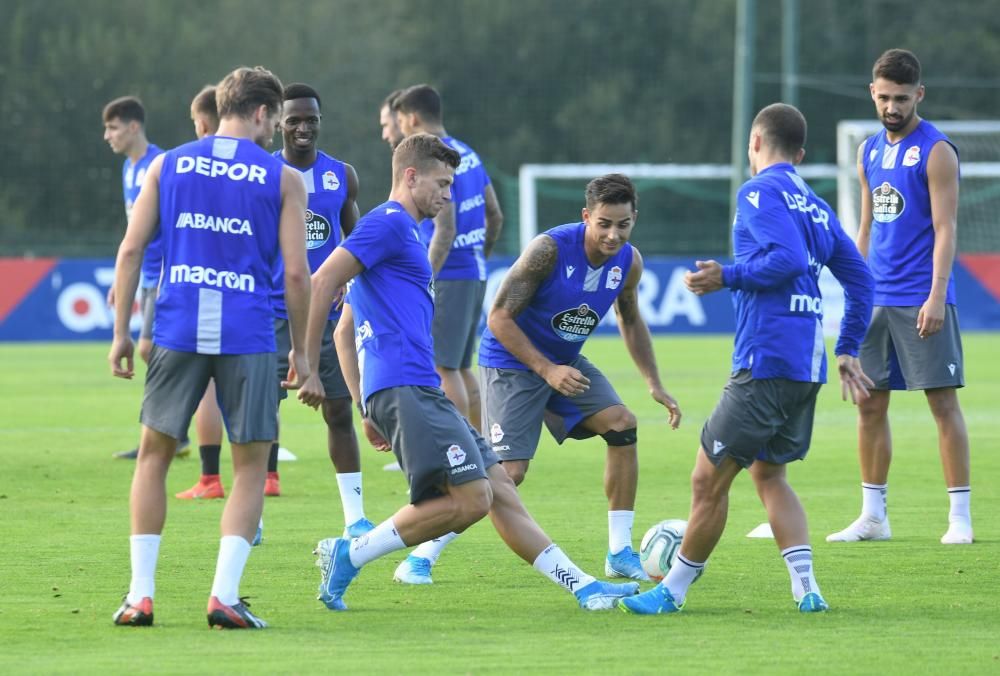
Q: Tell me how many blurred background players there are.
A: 4